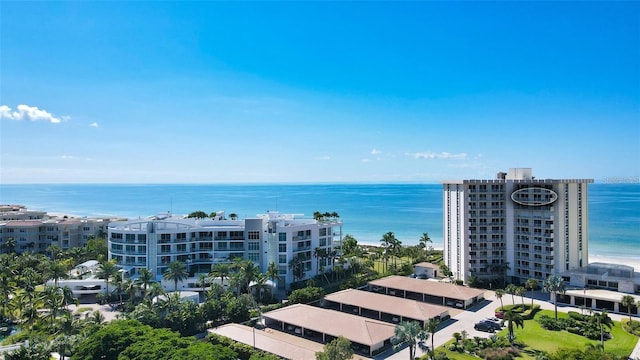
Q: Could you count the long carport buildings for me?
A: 4